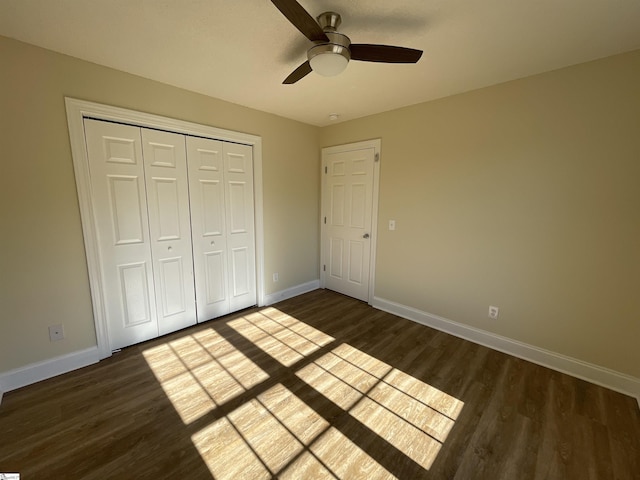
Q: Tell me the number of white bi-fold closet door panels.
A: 4